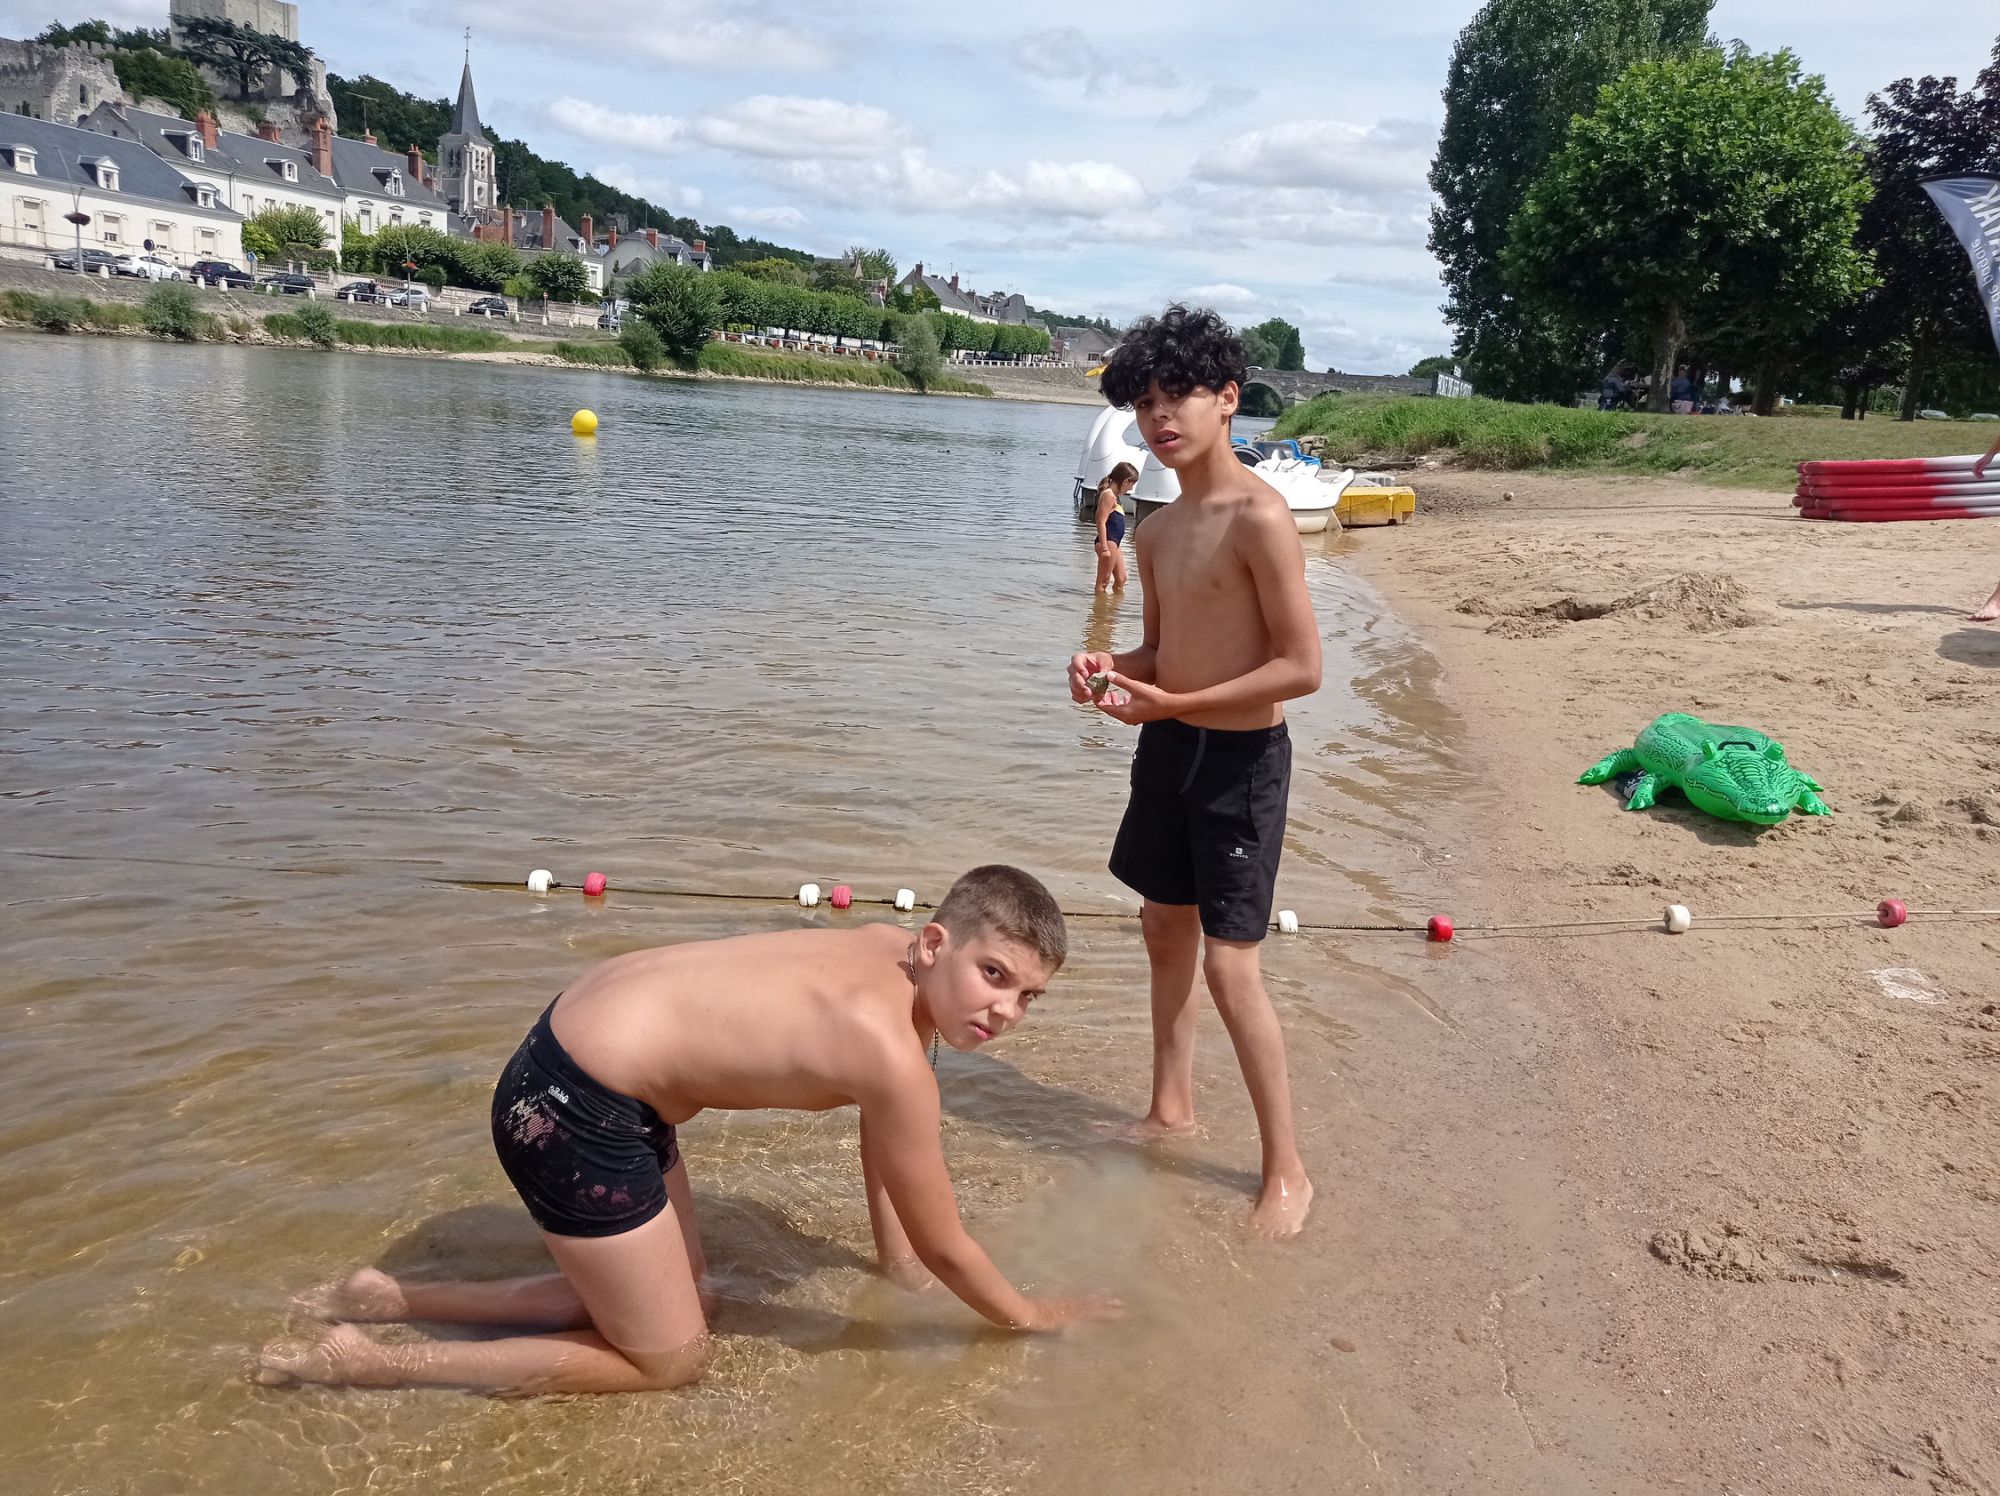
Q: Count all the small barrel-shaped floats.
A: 9